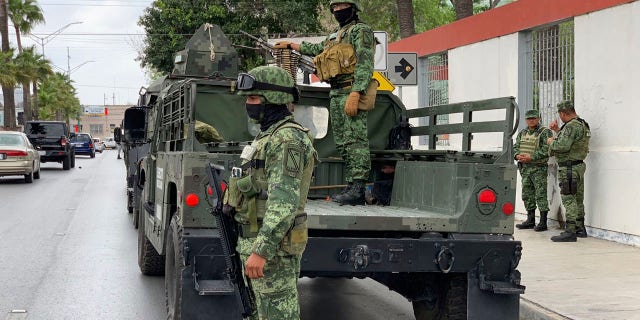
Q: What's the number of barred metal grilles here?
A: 2